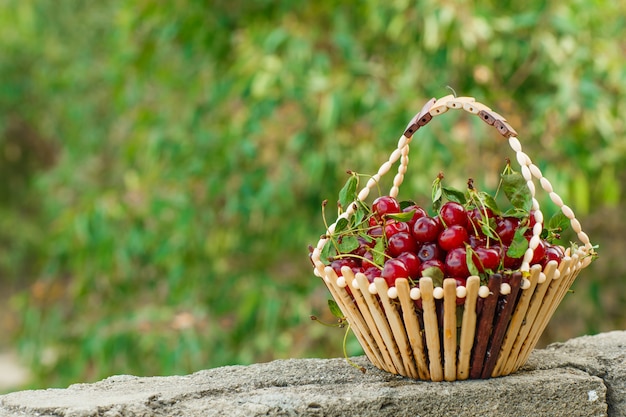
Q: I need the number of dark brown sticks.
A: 2